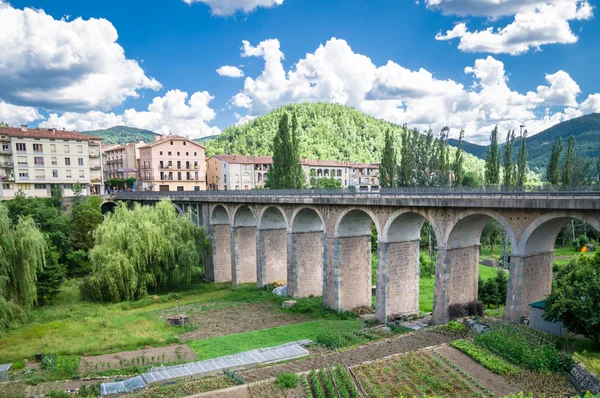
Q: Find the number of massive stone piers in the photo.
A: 8